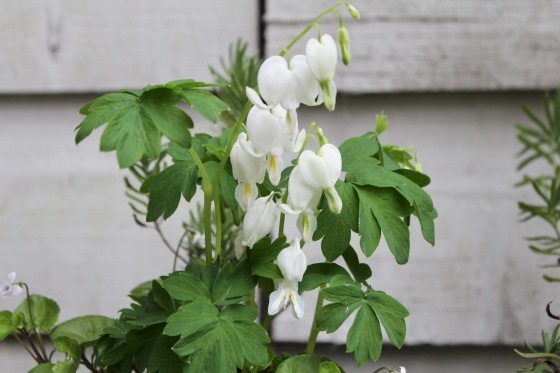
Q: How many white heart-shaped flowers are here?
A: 8